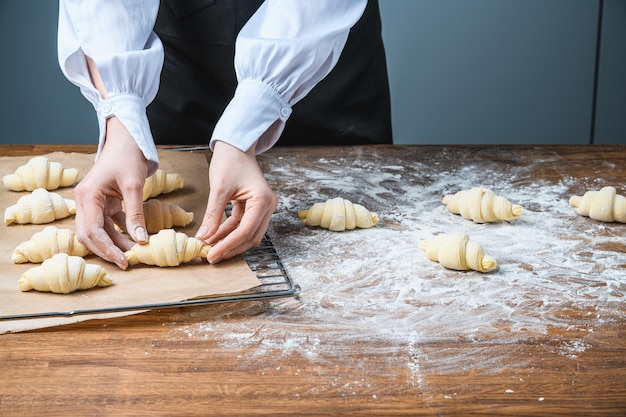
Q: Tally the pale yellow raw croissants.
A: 11